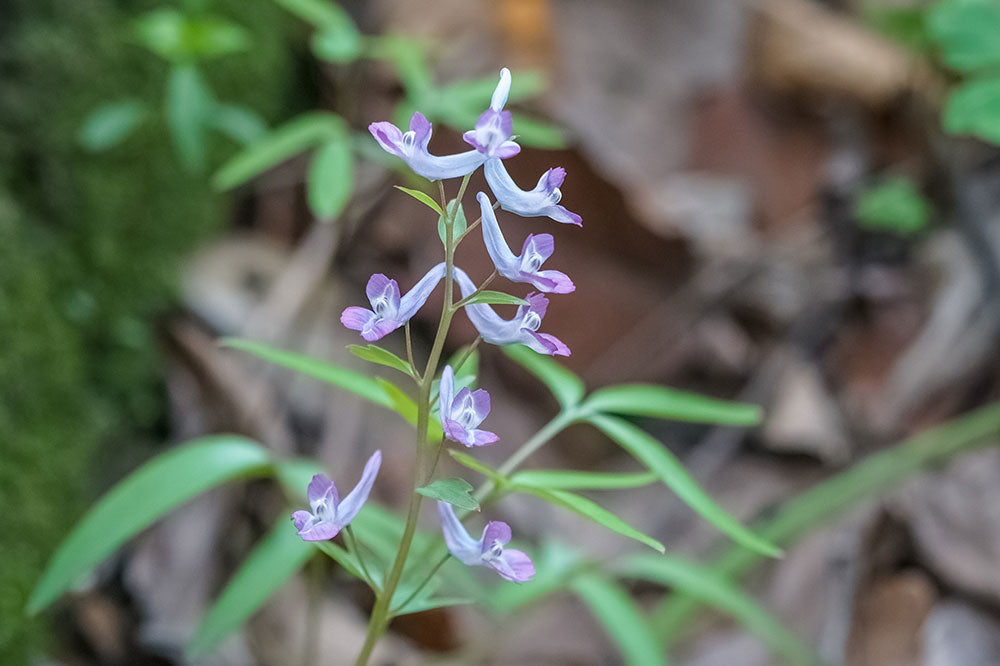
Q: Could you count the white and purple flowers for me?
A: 9